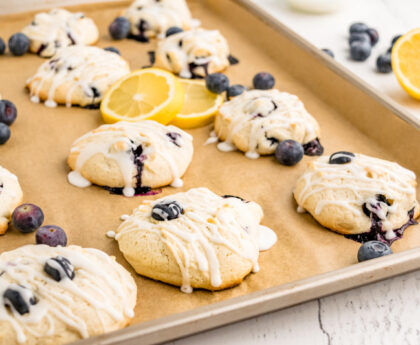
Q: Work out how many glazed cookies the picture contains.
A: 10